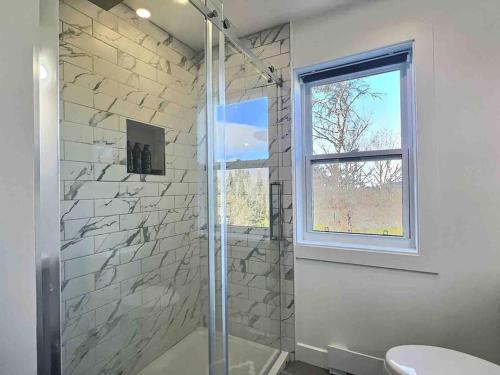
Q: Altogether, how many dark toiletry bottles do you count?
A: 3